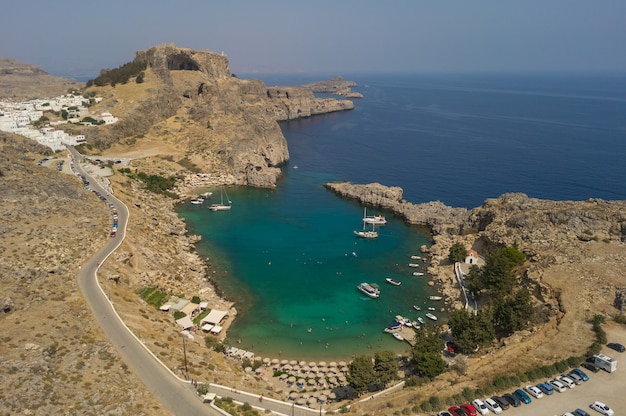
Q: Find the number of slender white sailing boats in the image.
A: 3